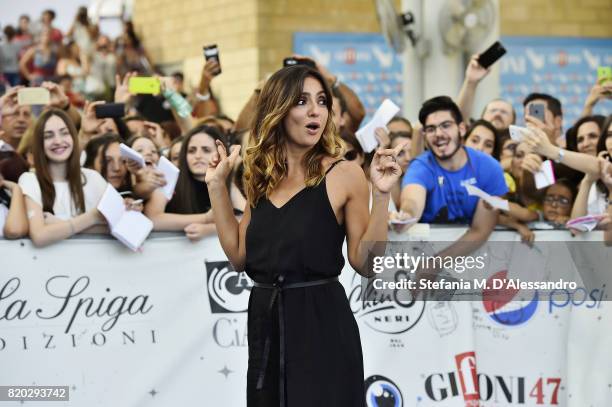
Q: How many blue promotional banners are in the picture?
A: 2